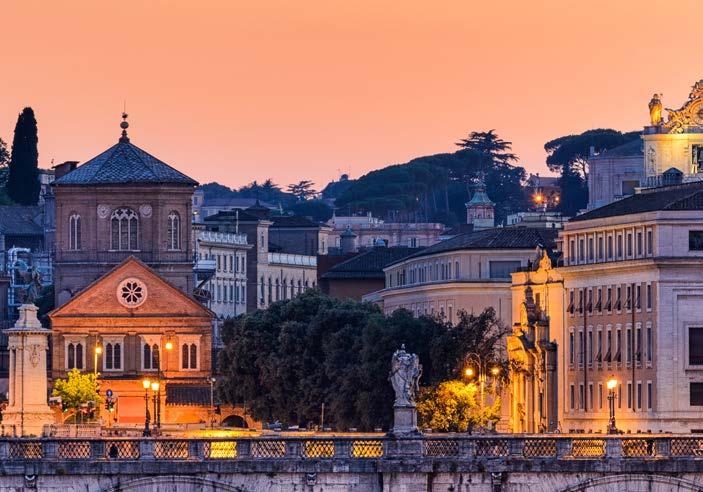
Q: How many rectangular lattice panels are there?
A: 14